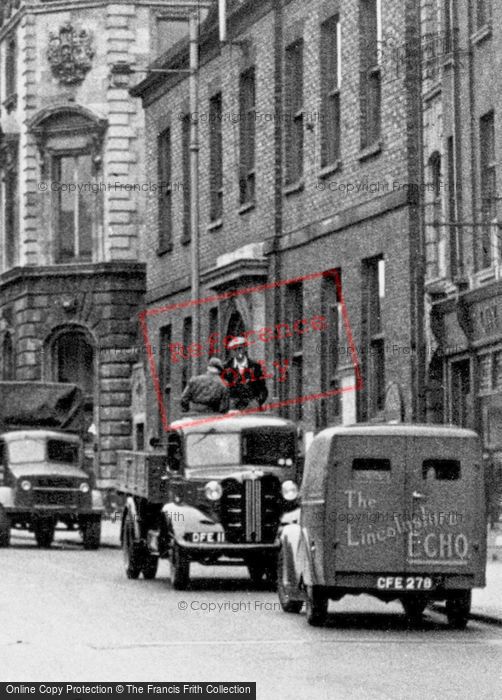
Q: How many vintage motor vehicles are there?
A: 3